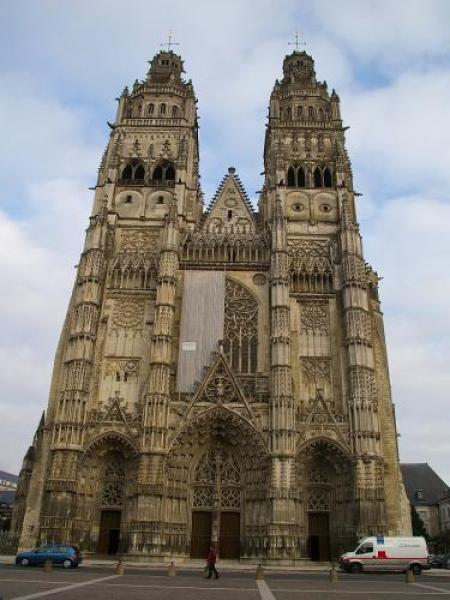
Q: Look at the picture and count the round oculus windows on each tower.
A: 2